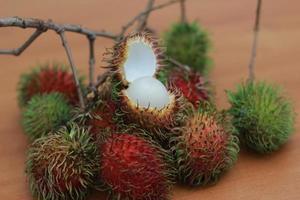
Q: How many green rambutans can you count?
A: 3